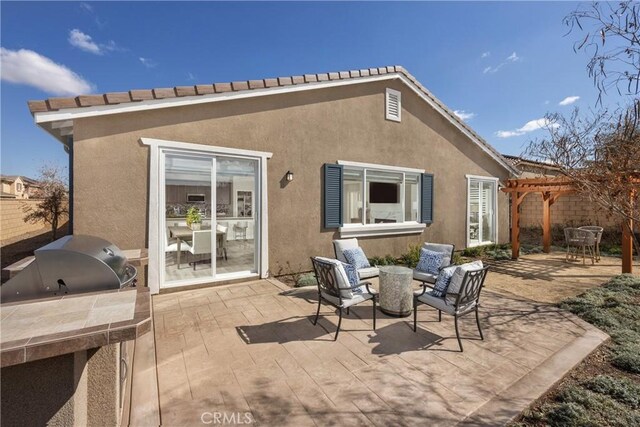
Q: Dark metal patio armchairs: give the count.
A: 4